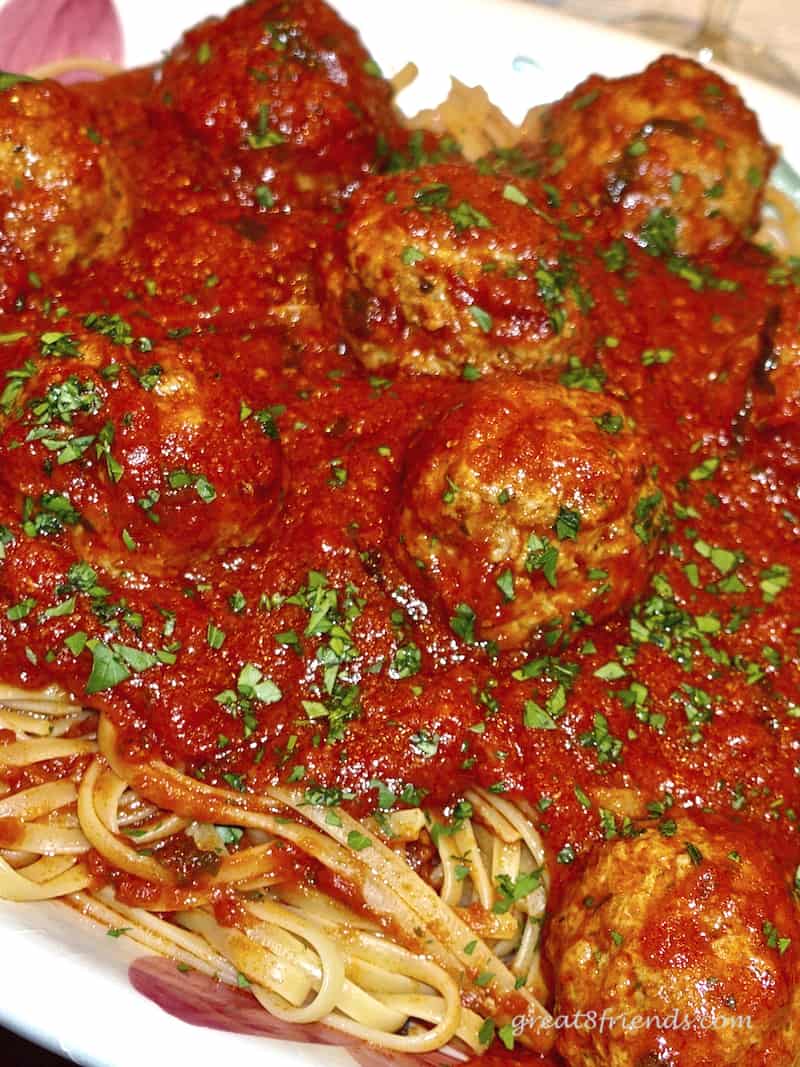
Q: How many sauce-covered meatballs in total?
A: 8